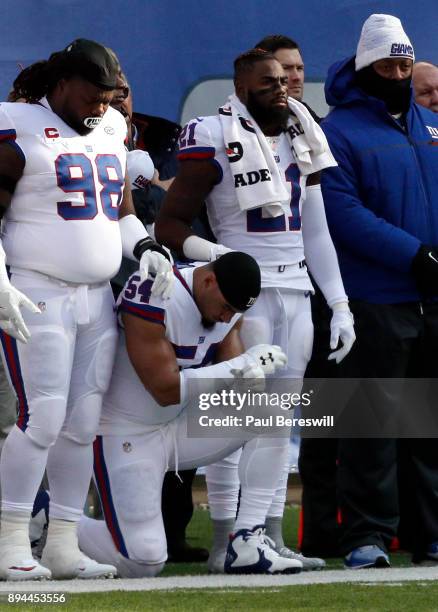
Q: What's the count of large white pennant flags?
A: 0